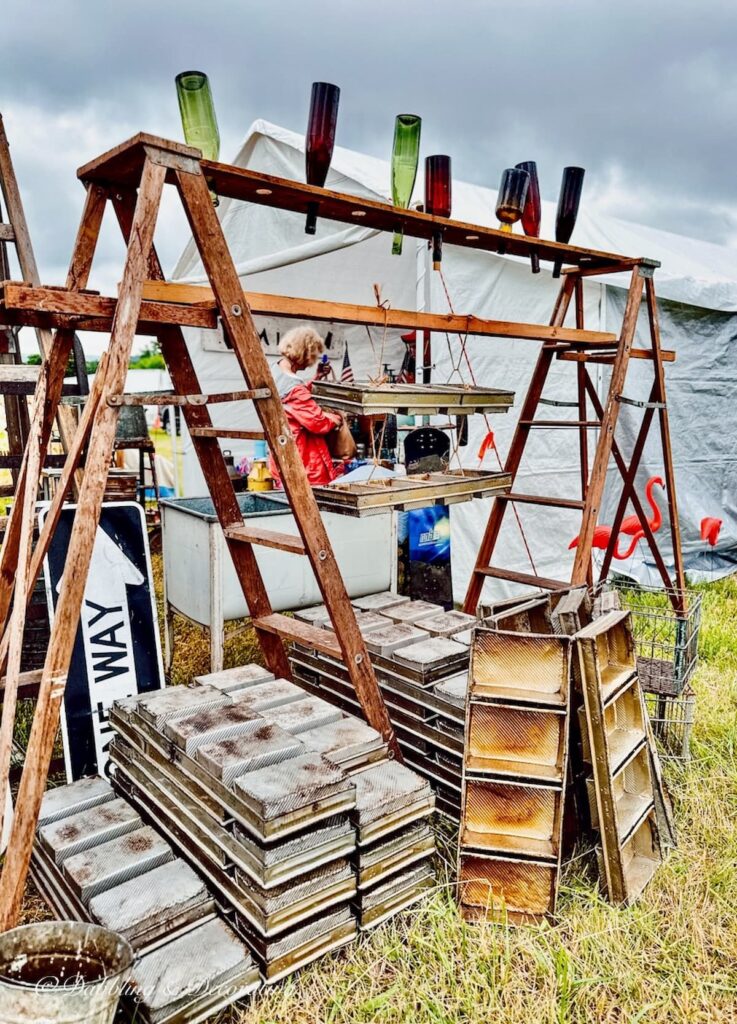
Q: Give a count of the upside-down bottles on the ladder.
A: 7